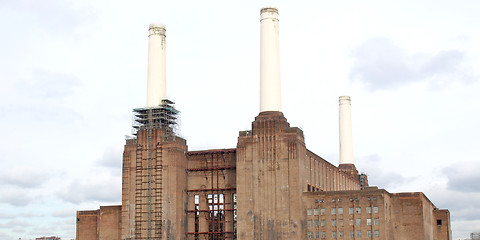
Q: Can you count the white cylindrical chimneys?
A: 3